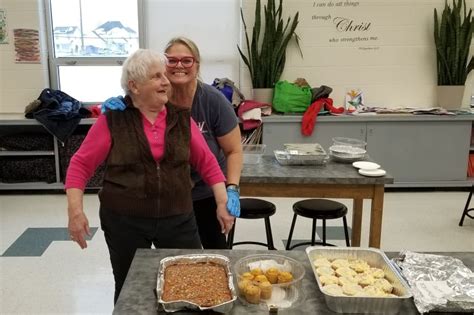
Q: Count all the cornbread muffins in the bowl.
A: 8